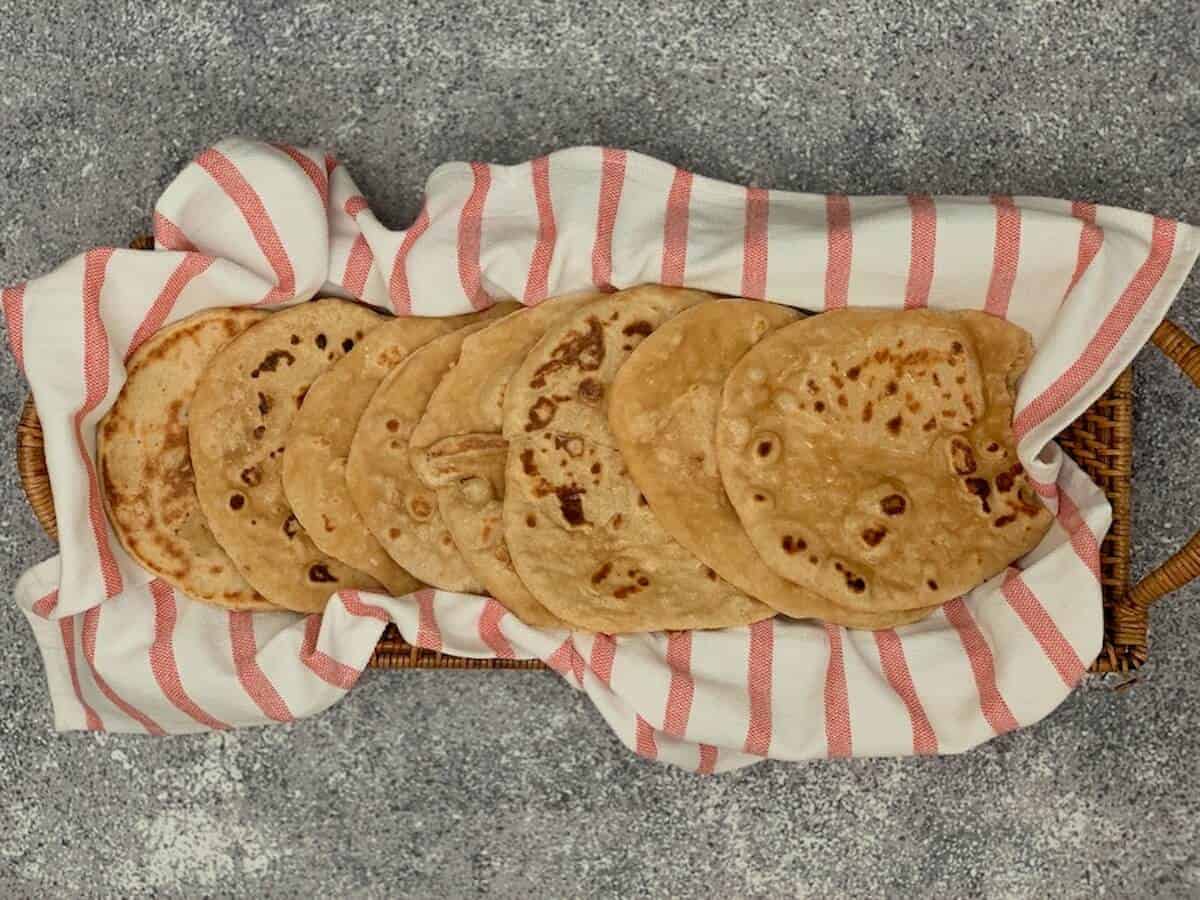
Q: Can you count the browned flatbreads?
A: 8